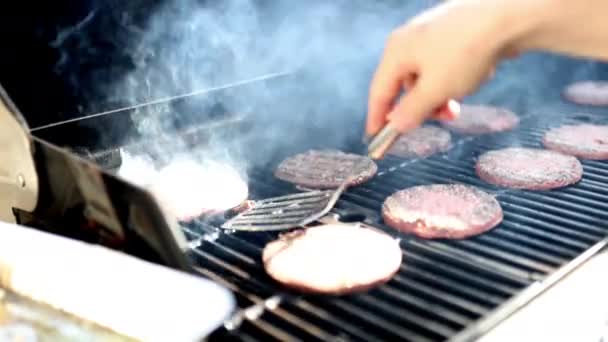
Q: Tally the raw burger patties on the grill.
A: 9